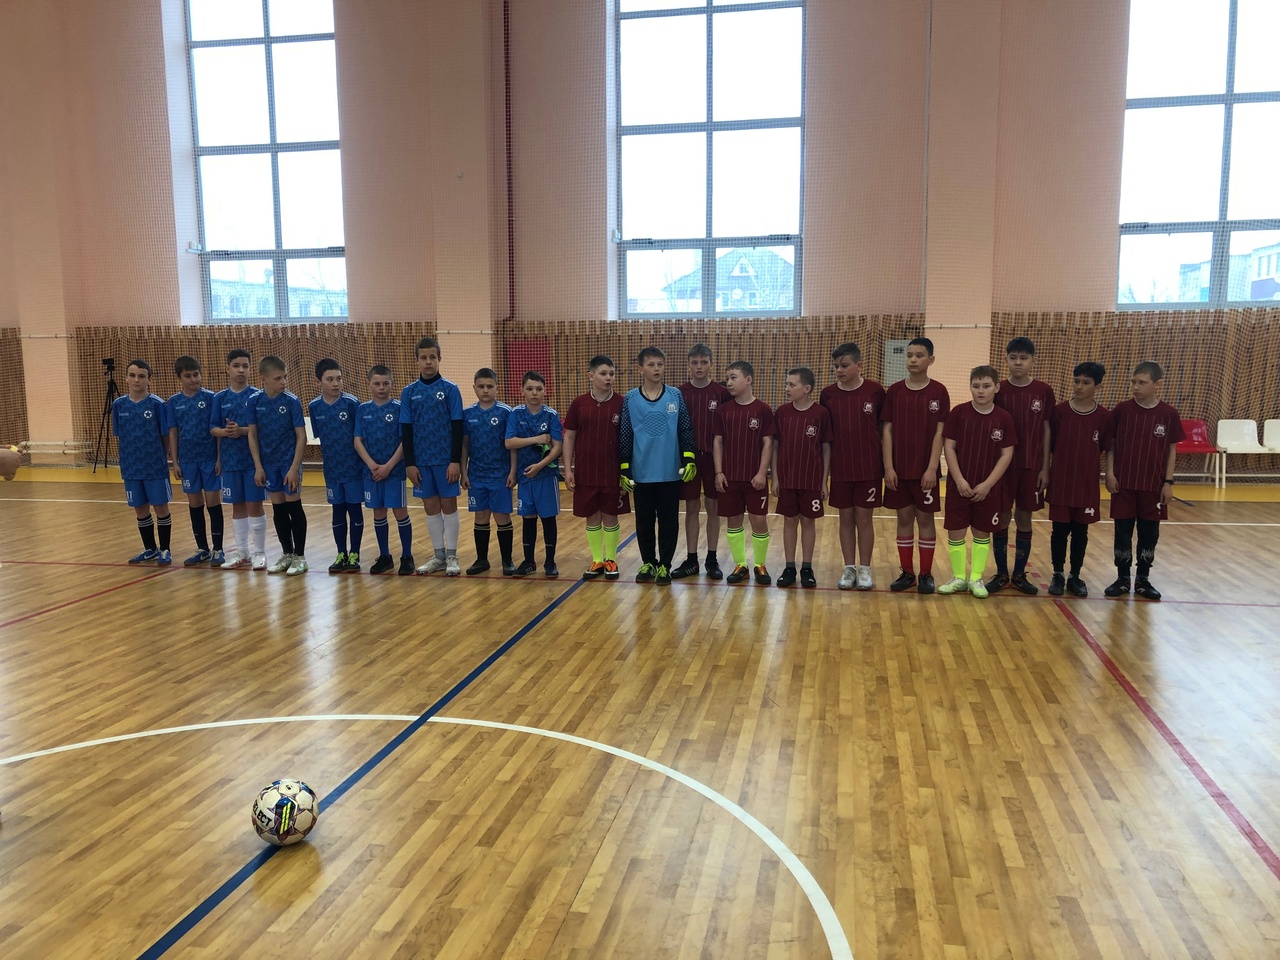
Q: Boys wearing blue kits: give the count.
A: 9